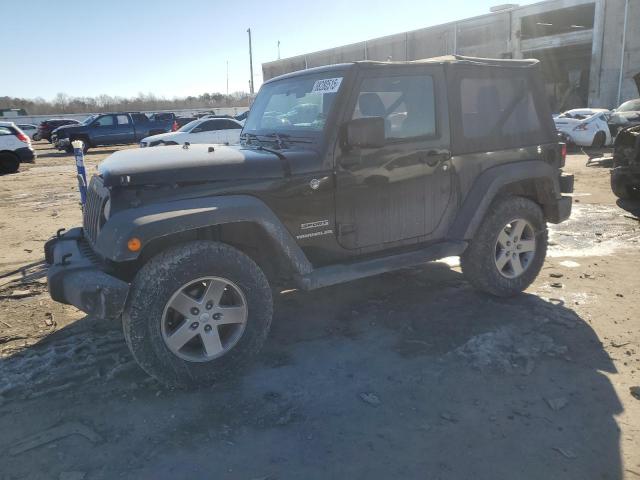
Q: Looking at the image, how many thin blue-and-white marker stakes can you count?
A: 1